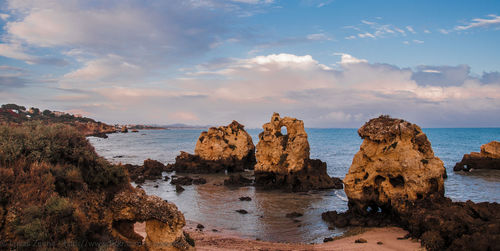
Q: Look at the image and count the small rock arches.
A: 2